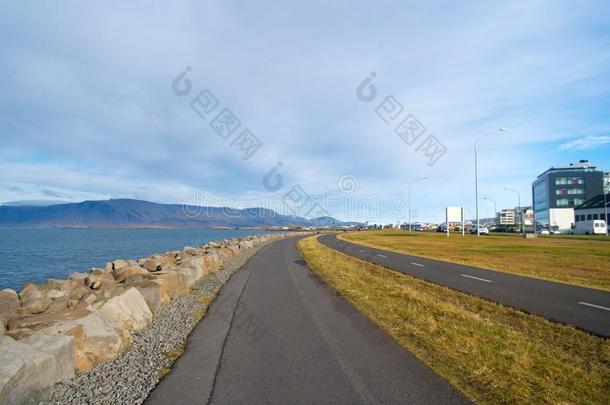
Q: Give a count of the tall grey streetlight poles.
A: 4